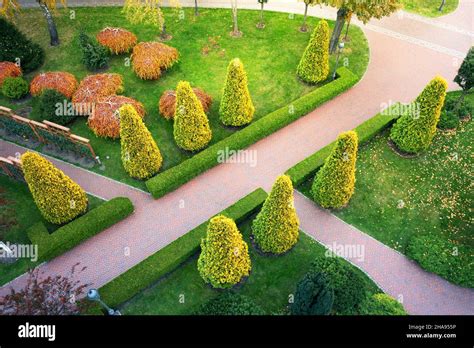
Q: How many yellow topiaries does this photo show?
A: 9